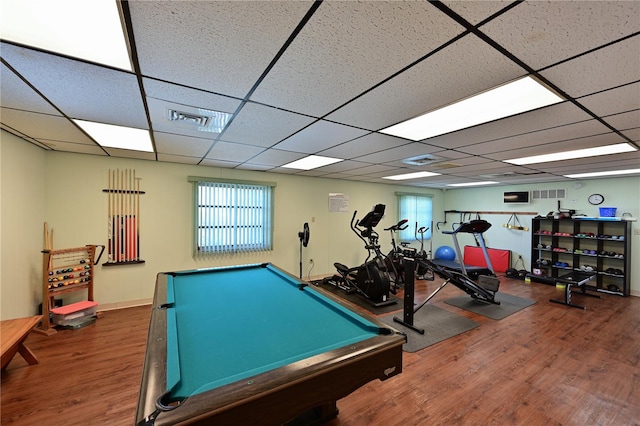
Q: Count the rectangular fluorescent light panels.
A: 8